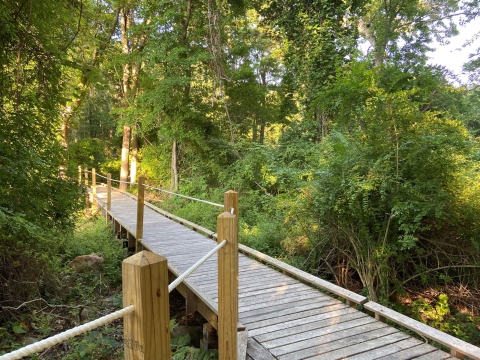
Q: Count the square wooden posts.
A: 8